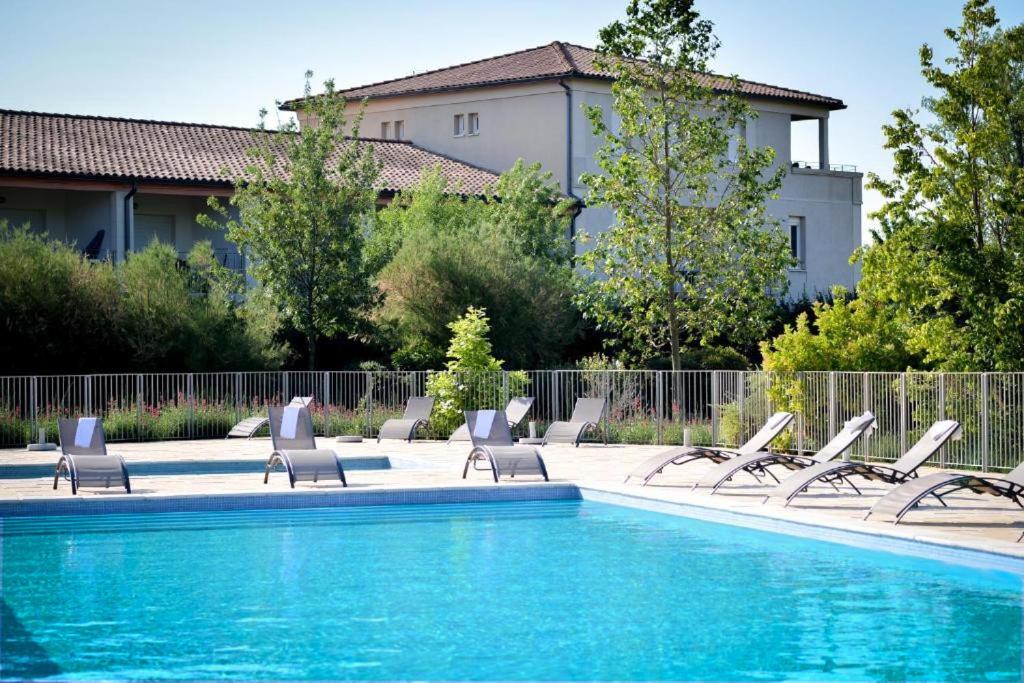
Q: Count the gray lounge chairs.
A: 11